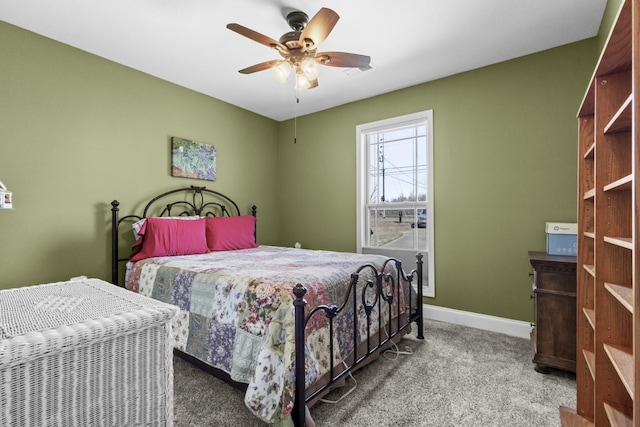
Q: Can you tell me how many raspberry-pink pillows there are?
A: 2